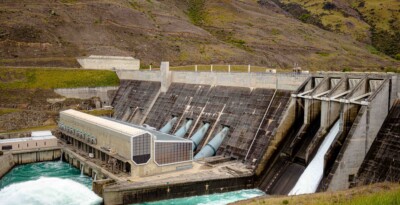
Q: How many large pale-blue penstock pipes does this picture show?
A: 4